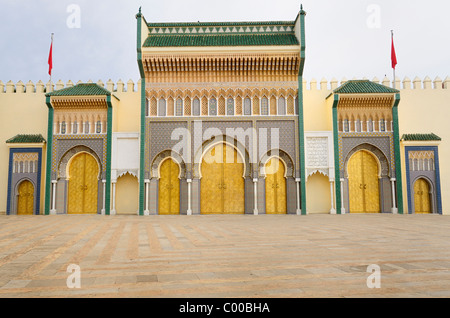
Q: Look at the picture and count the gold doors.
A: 7